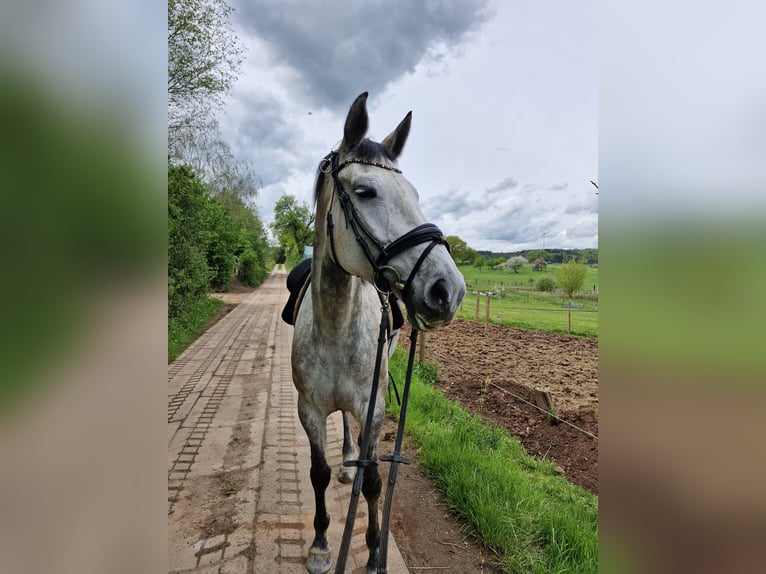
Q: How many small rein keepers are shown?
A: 2